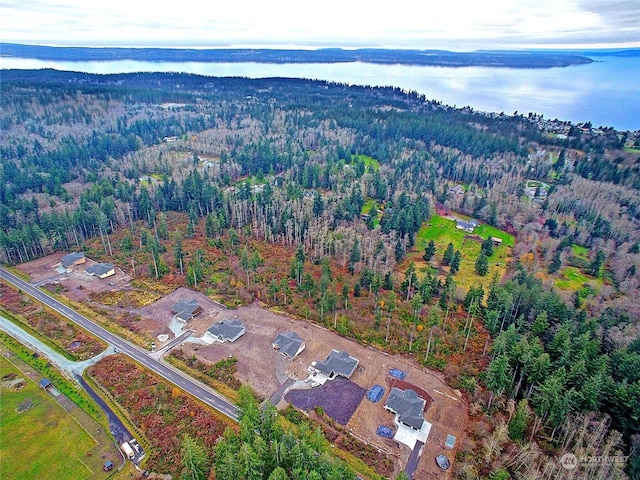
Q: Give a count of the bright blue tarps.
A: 3